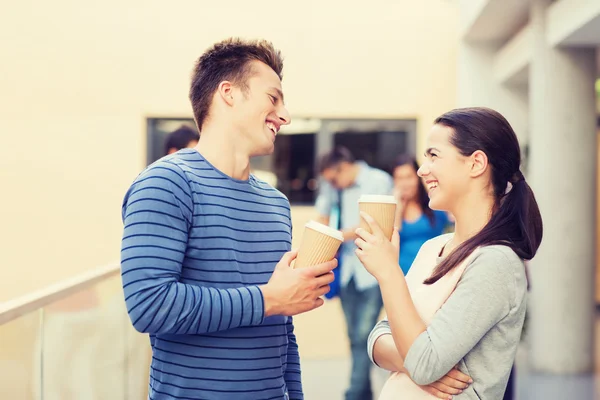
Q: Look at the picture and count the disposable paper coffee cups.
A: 2